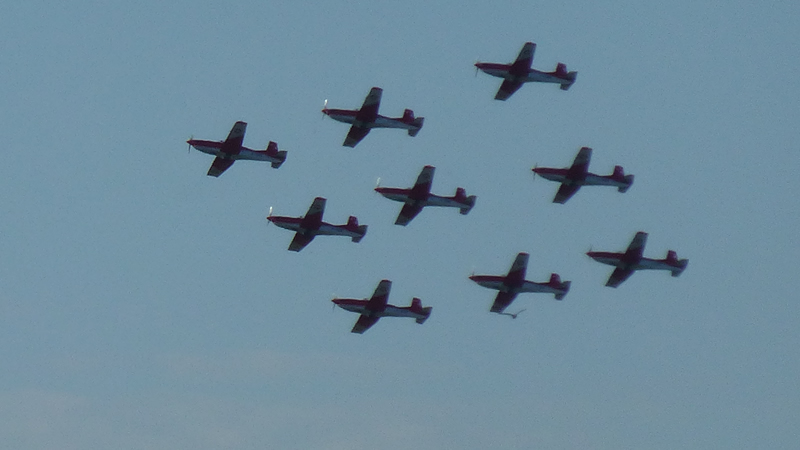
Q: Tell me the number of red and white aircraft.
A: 9